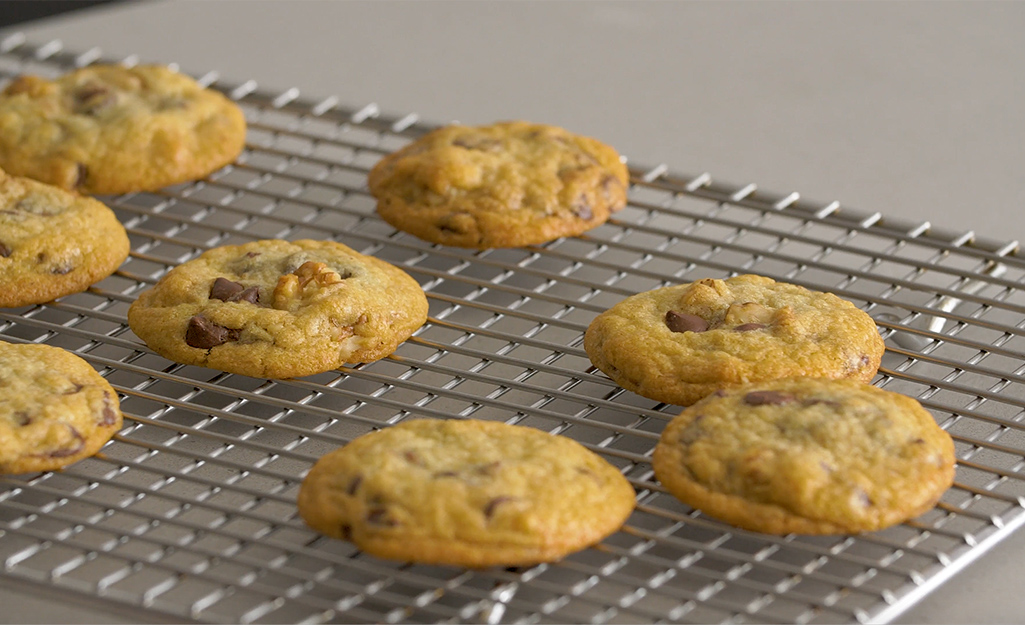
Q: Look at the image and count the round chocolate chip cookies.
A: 8